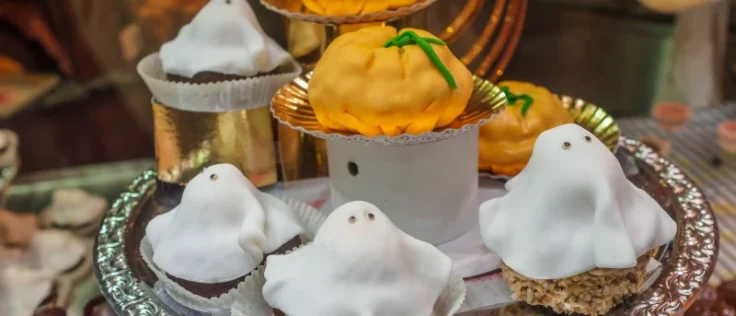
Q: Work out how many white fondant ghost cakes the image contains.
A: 4